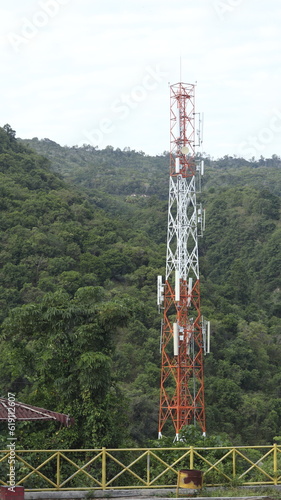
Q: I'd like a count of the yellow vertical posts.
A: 7